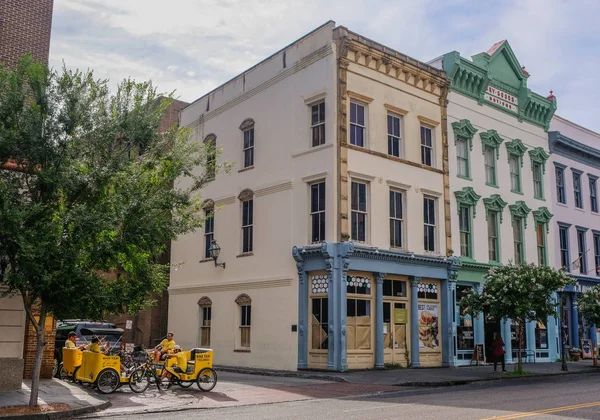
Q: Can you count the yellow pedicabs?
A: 4